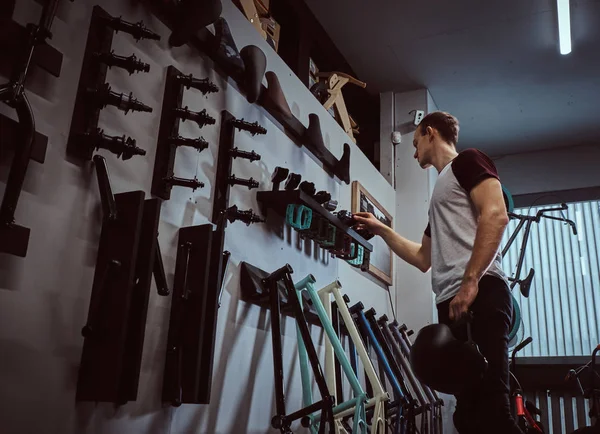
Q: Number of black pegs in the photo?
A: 12